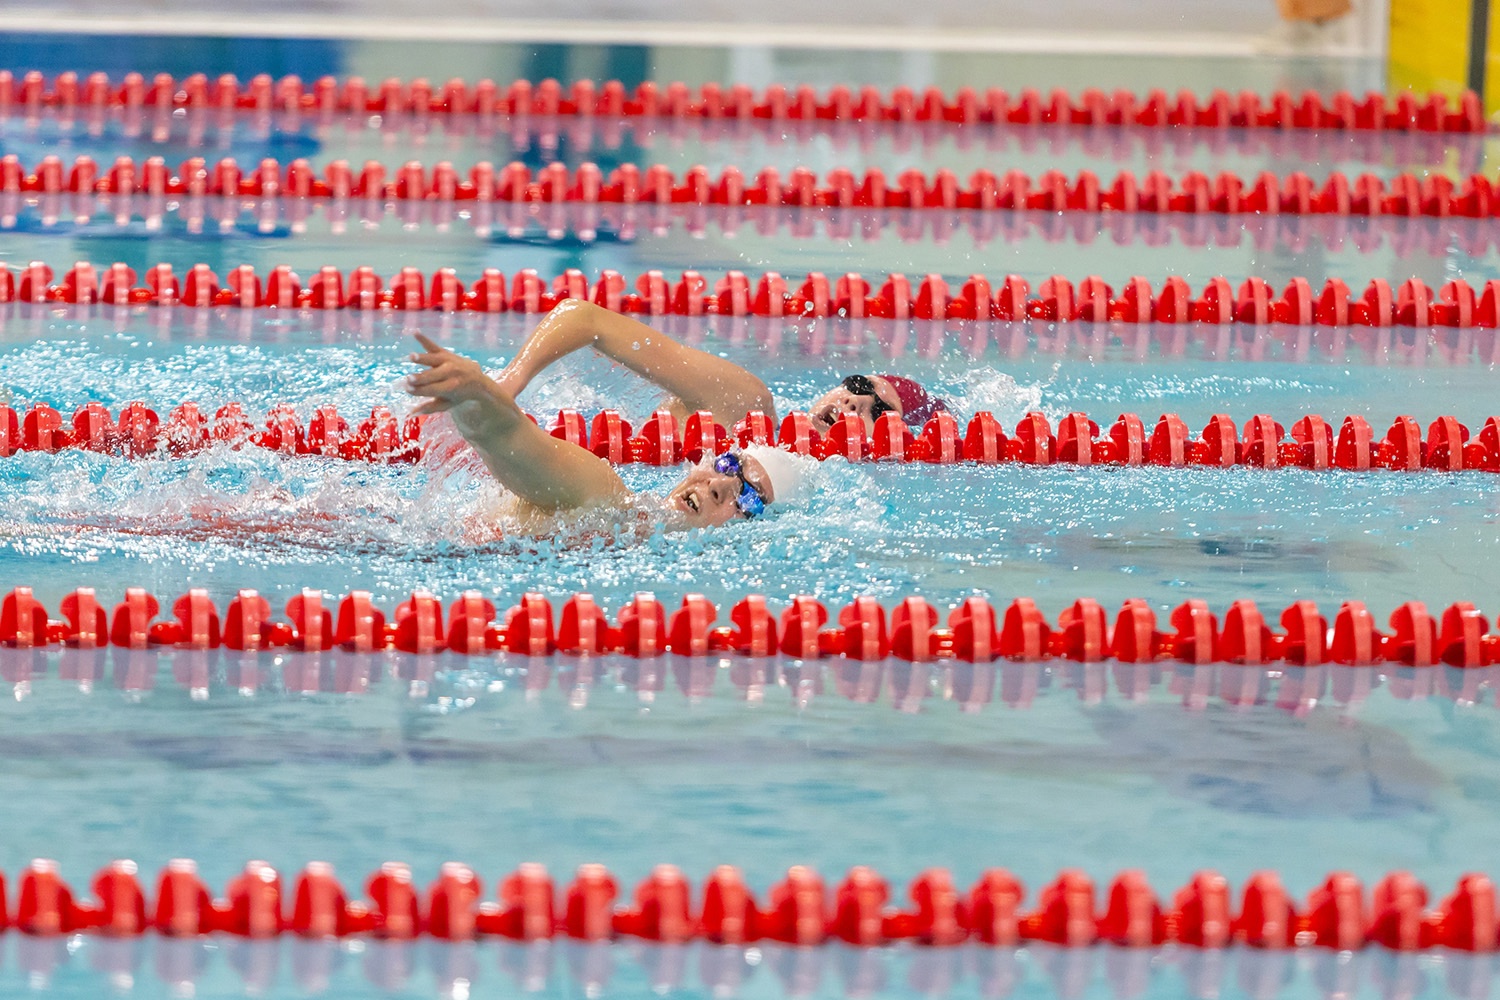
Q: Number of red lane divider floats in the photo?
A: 6